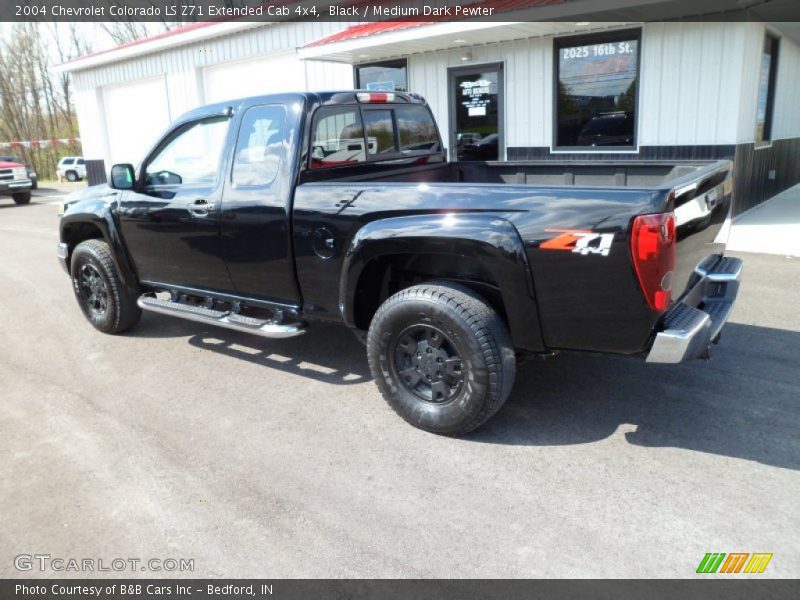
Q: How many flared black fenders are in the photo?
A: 2